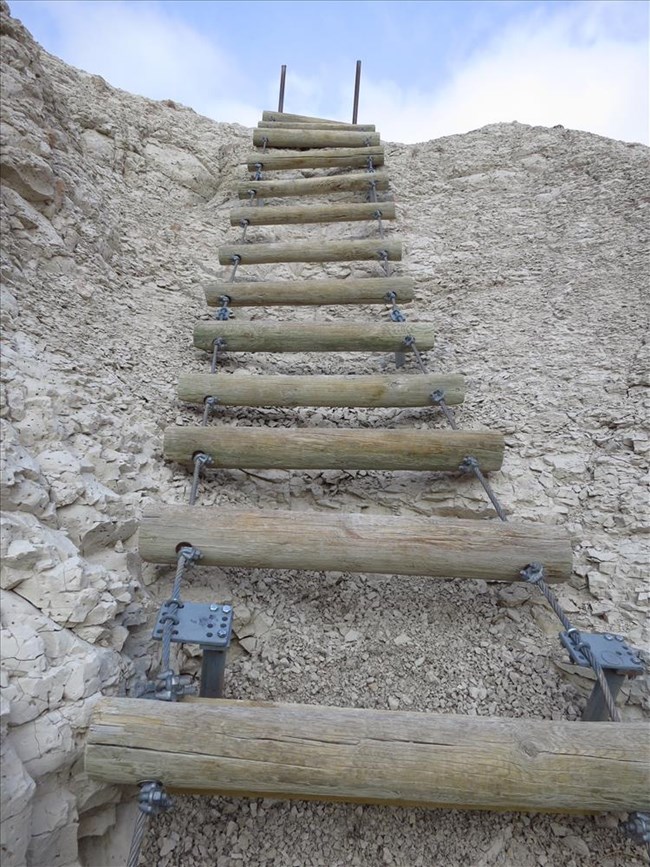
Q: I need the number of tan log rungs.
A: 13